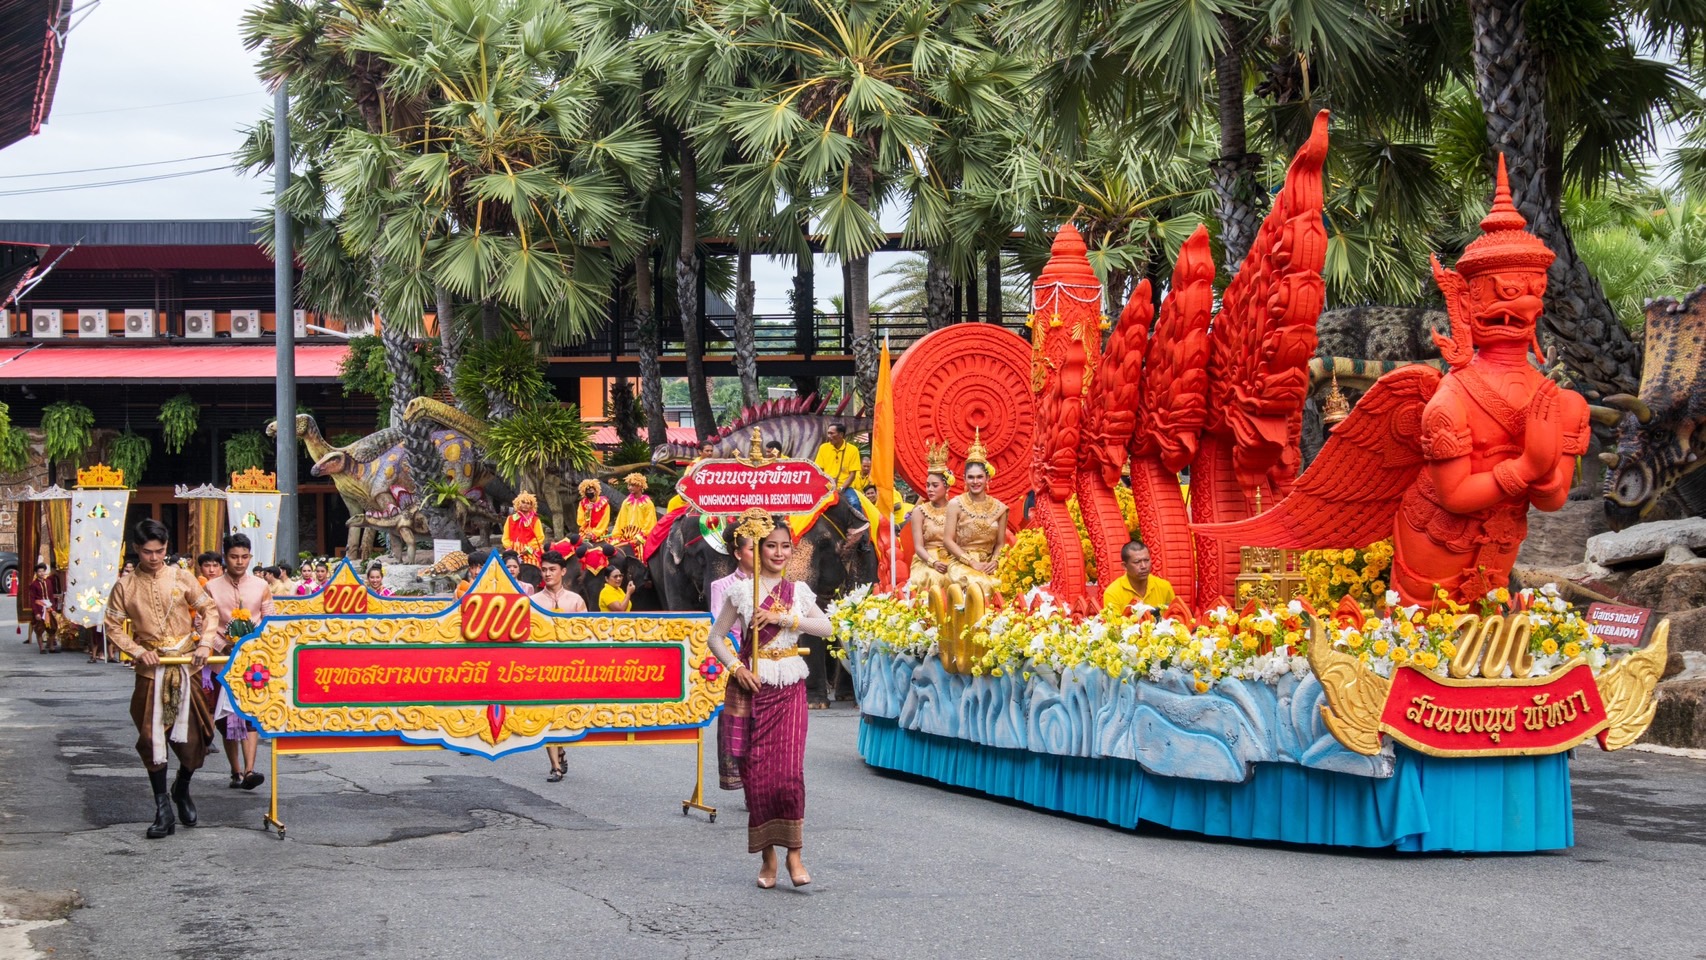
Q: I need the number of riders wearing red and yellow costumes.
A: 3